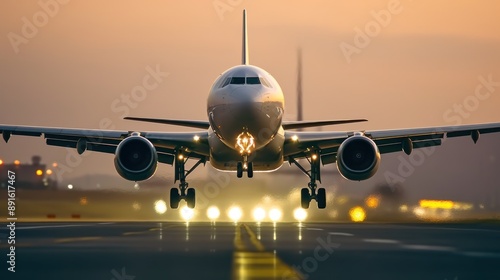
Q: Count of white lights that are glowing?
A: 7